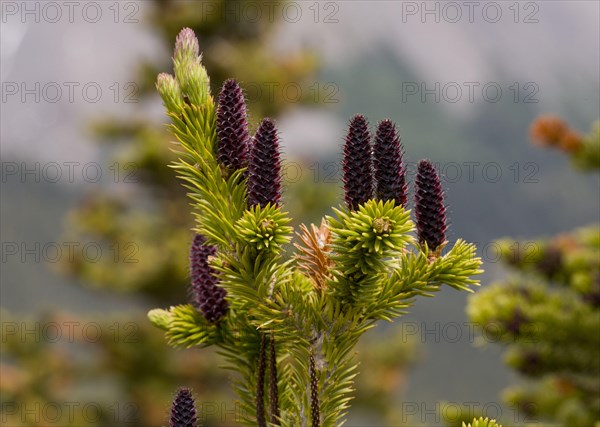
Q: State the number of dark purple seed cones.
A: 7